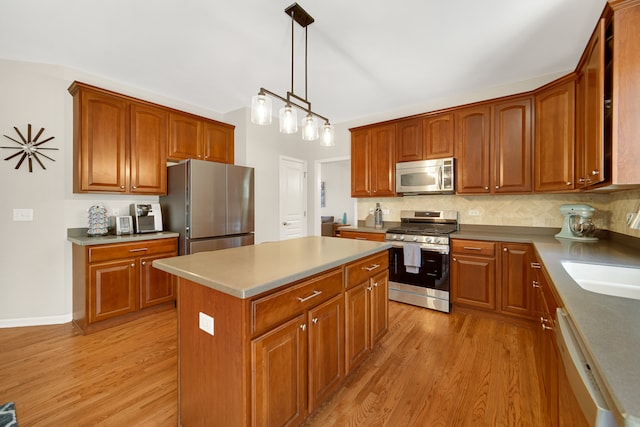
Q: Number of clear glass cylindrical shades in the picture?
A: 4